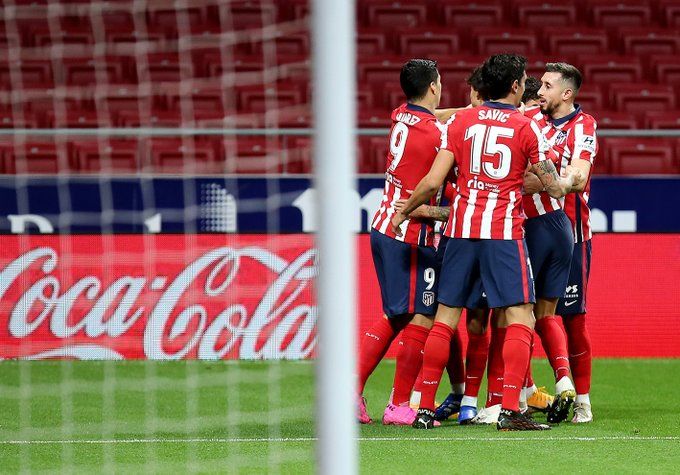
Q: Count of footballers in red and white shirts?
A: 5